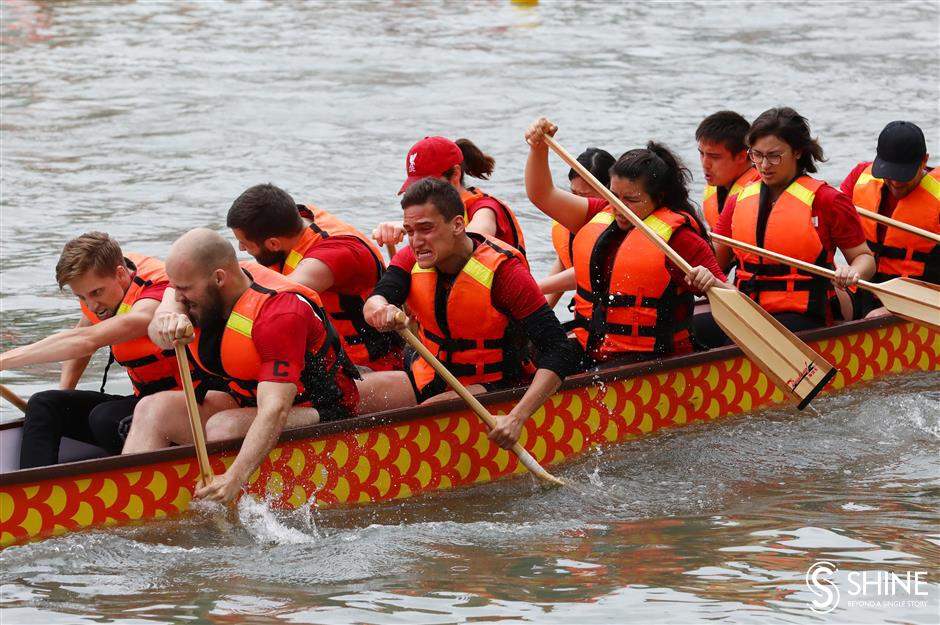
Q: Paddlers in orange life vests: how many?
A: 10